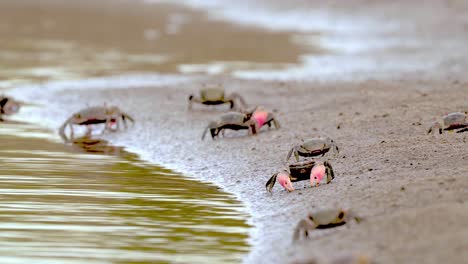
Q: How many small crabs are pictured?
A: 8